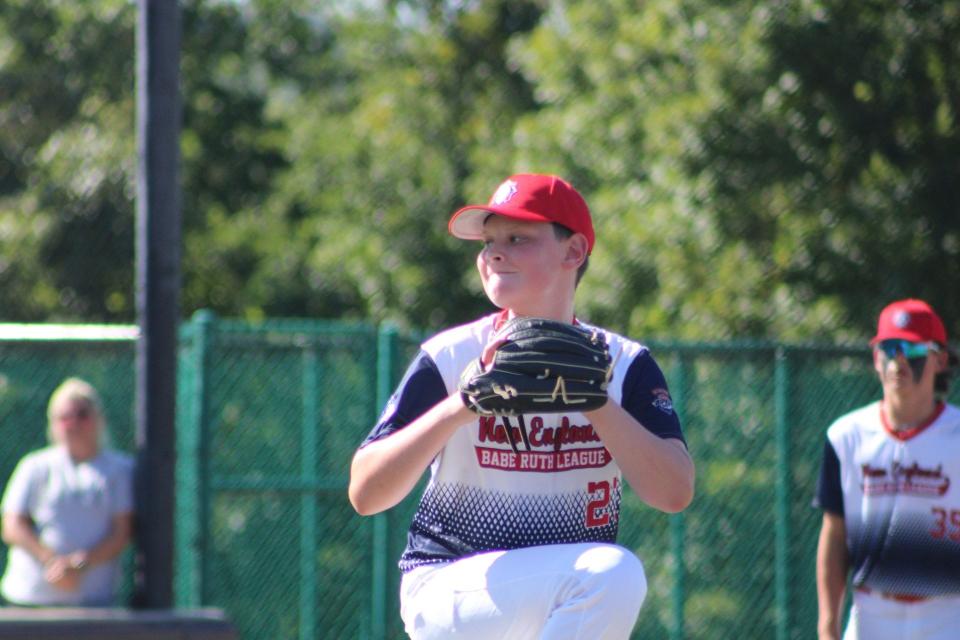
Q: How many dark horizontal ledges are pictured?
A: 1